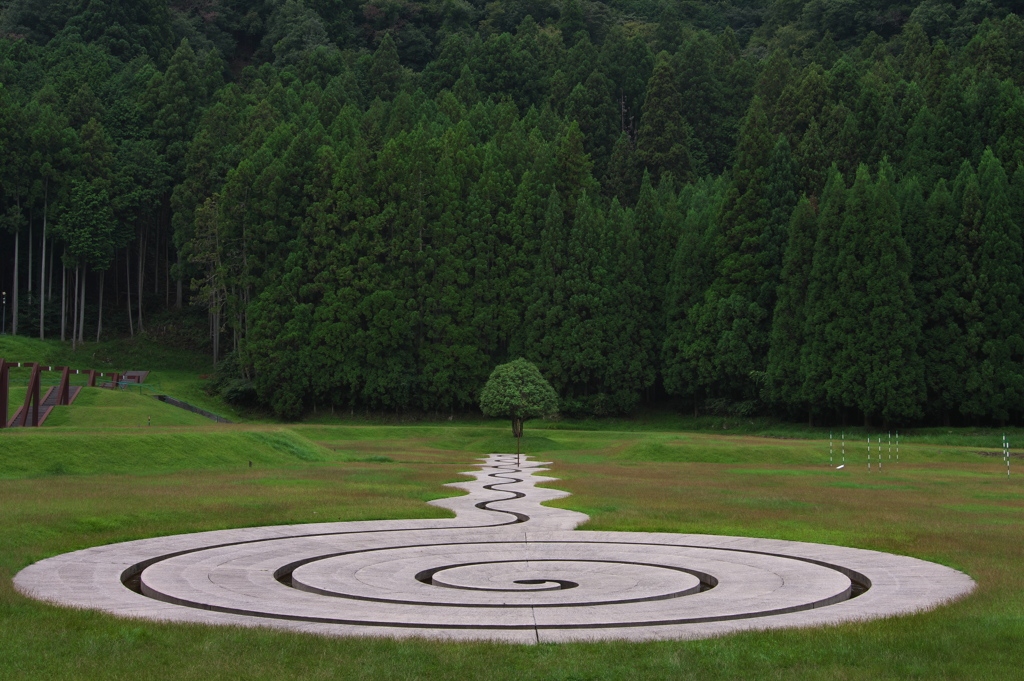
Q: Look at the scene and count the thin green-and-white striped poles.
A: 8